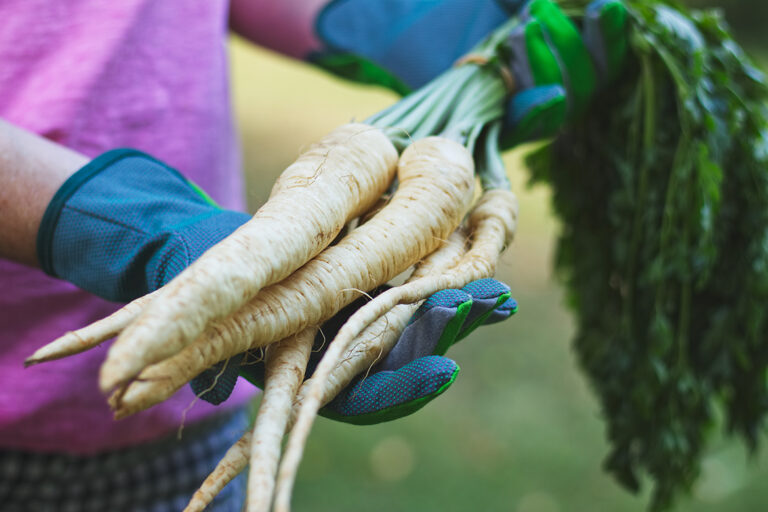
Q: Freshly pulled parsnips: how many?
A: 6